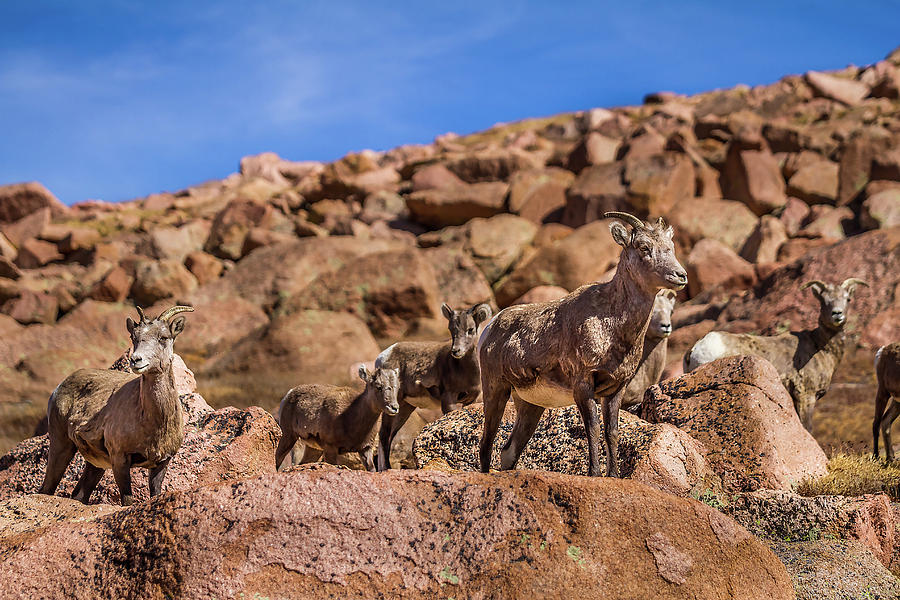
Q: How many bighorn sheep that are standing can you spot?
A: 7